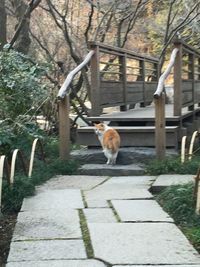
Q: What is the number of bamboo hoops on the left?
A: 3